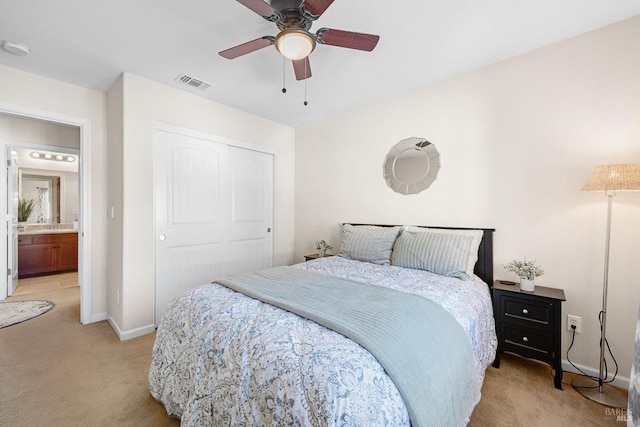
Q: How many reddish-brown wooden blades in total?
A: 5